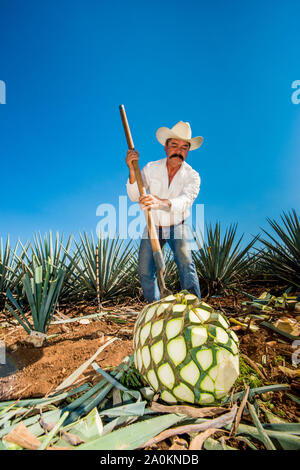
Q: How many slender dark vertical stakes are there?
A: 1